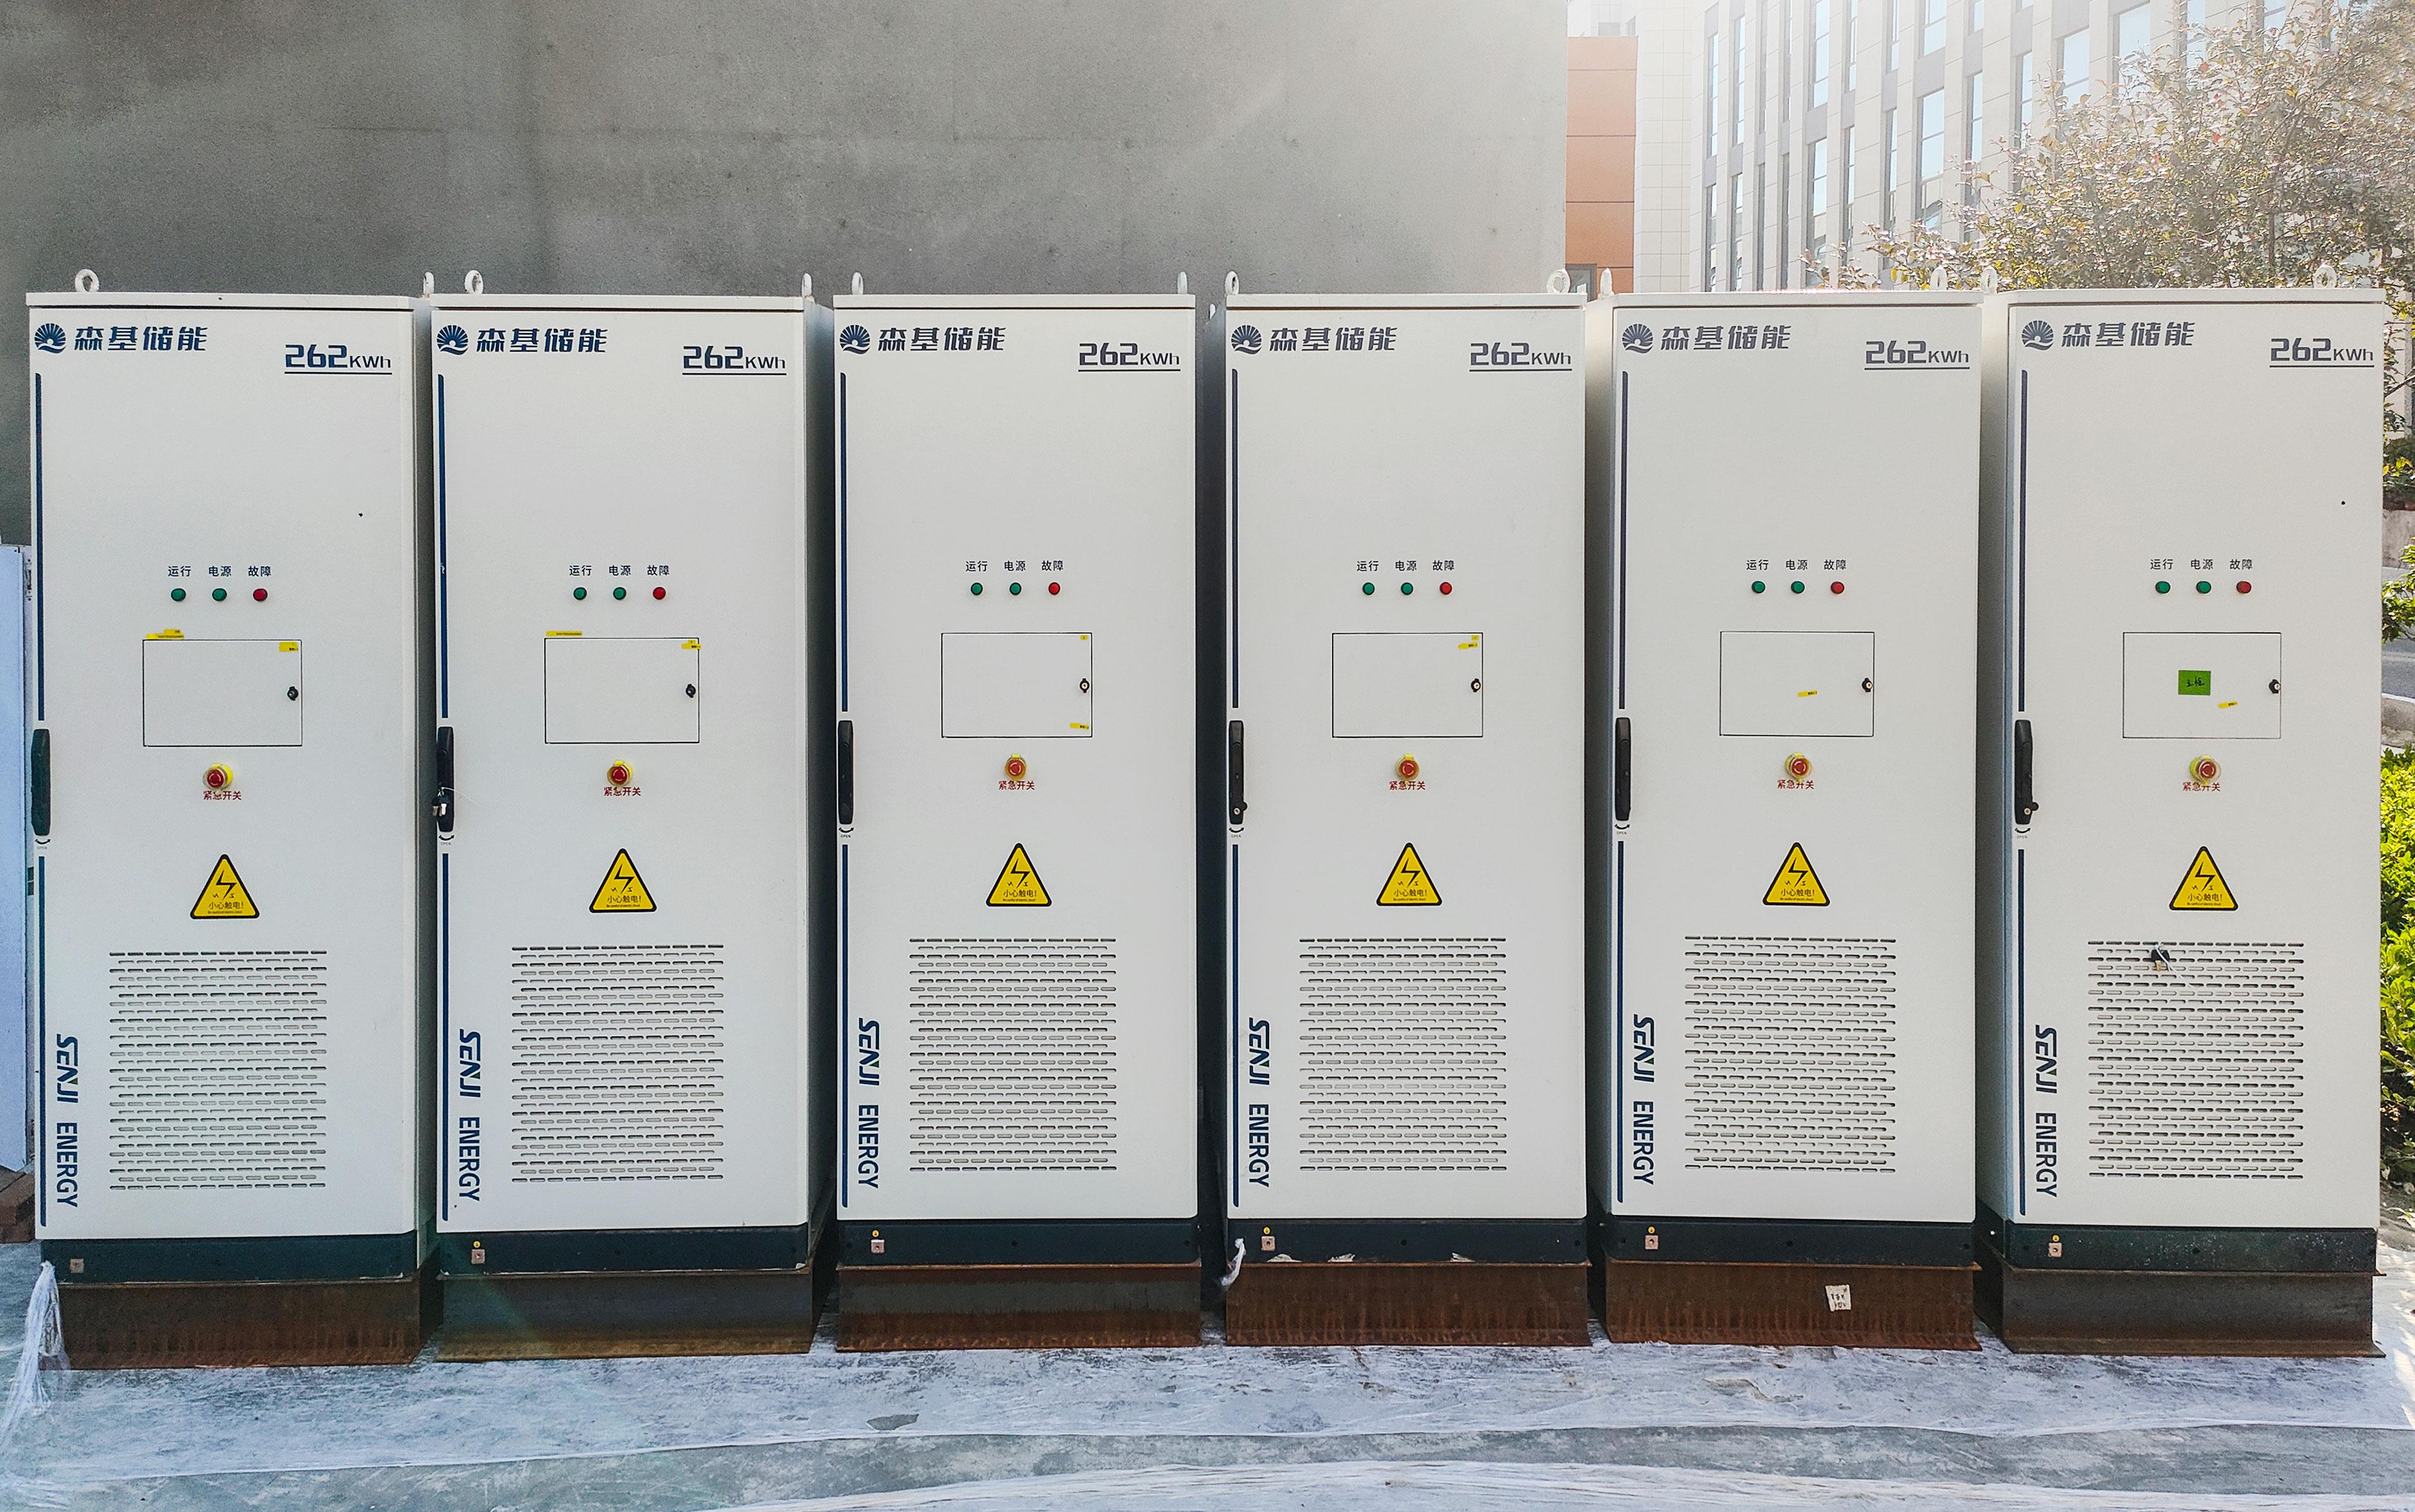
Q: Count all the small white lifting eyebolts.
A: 12